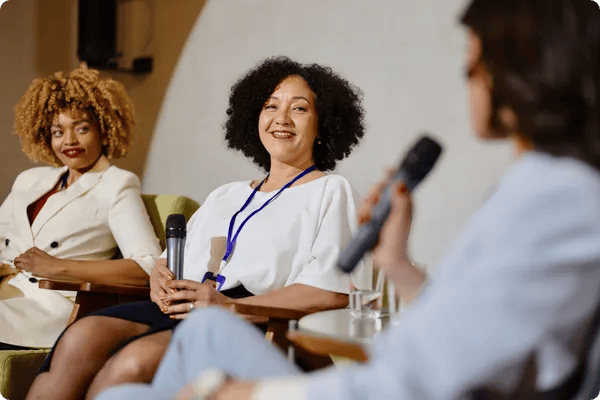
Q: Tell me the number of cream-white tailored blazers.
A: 1